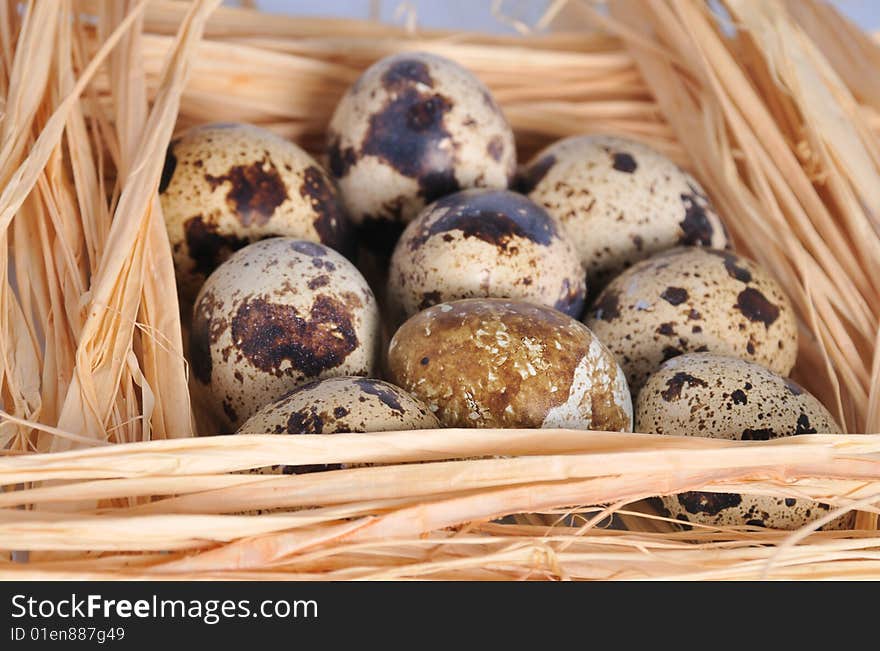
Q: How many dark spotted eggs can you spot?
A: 8